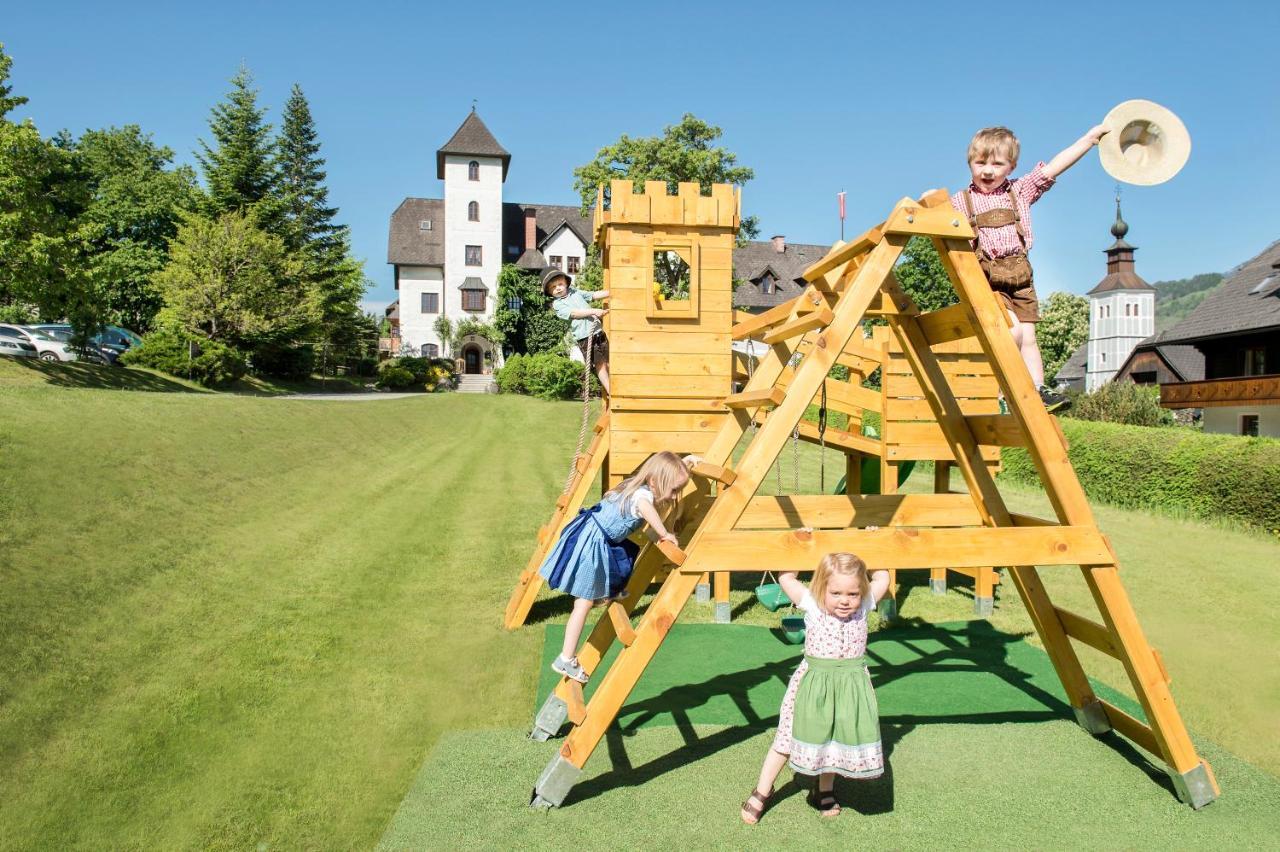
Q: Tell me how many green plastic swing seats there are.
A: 2